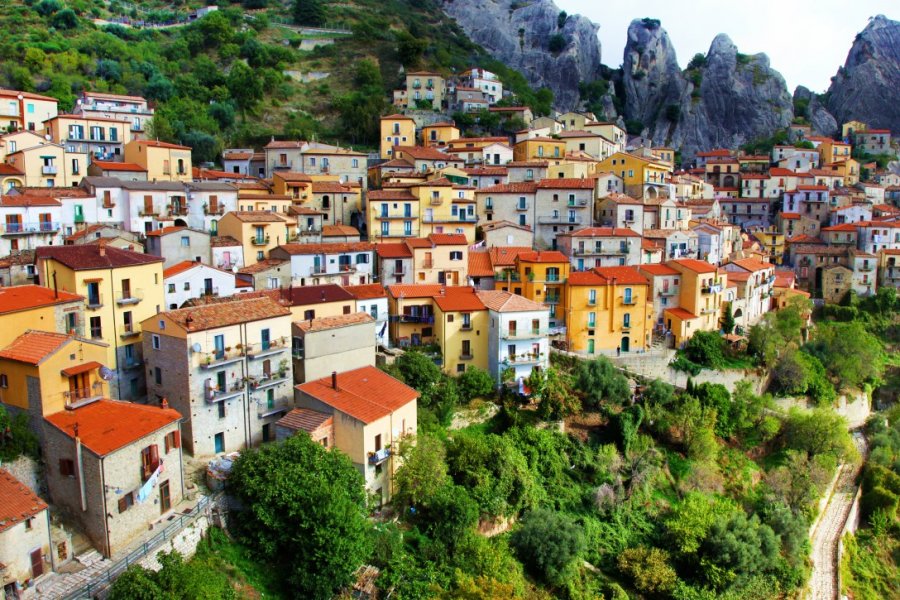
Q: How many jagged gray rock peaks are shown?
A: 4